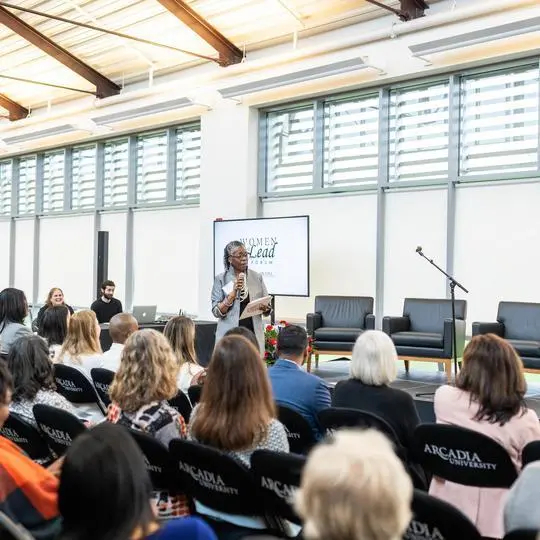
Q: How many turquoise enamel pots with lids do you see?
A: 0